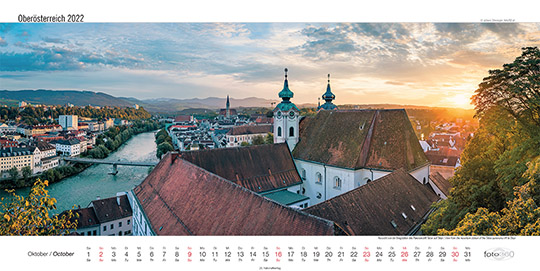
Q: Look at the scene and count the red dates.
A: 6